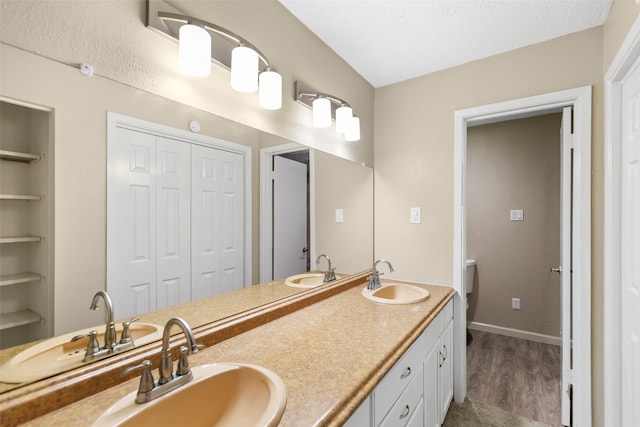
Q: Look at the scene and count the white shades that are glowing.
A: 6